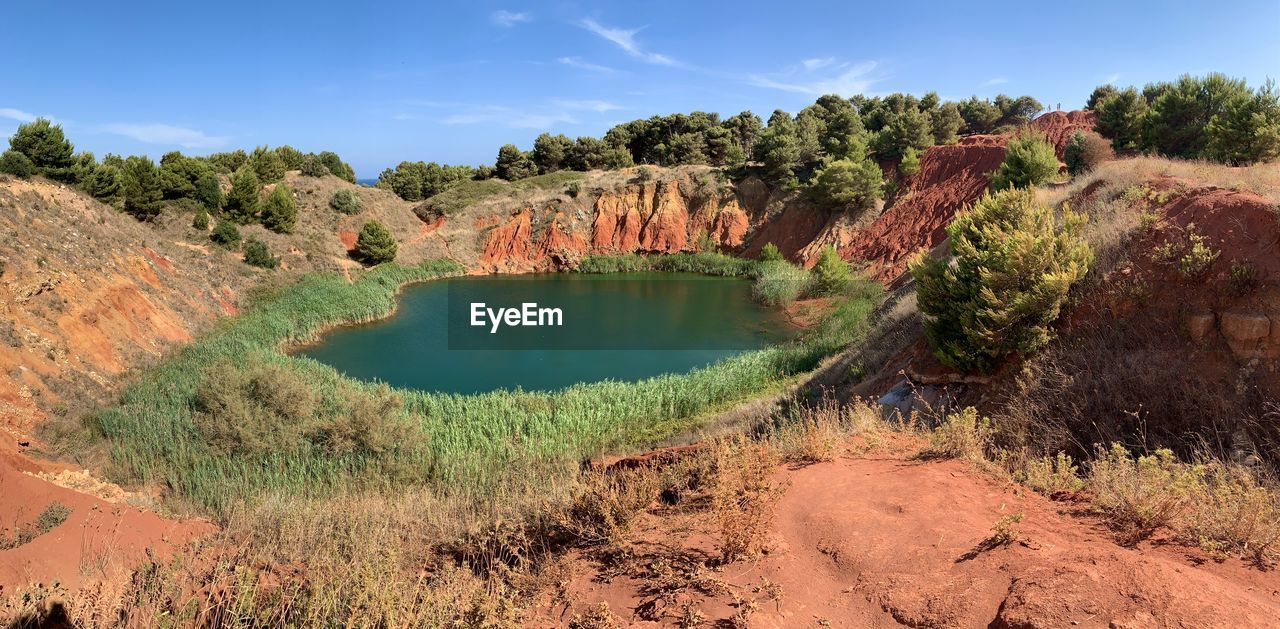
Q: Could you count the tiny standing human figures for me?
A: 3